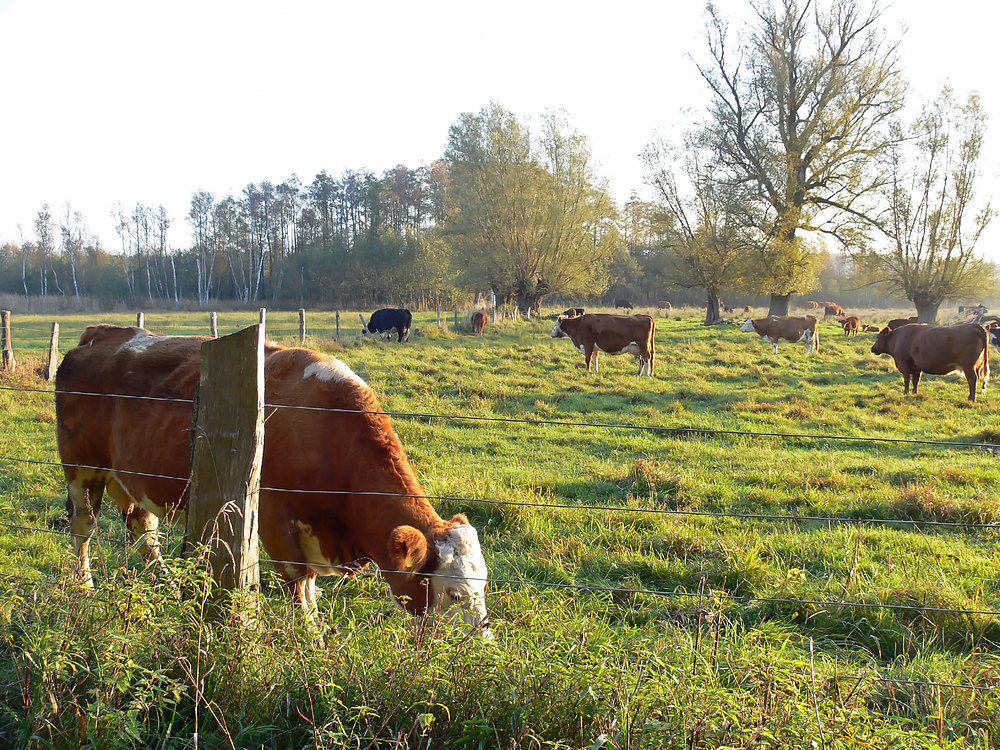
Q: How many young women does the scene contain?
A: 0